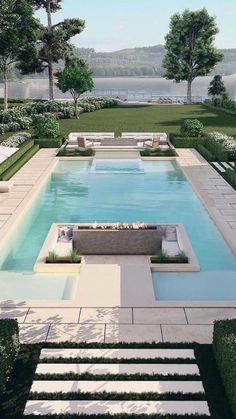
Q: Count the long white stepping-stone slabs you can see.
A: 4